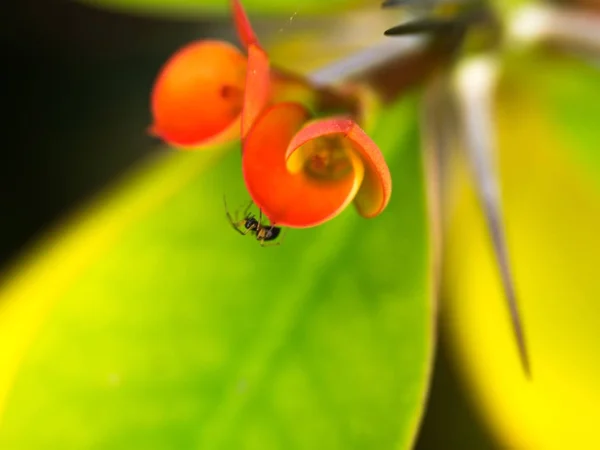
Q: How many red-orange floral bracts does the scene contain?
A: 4